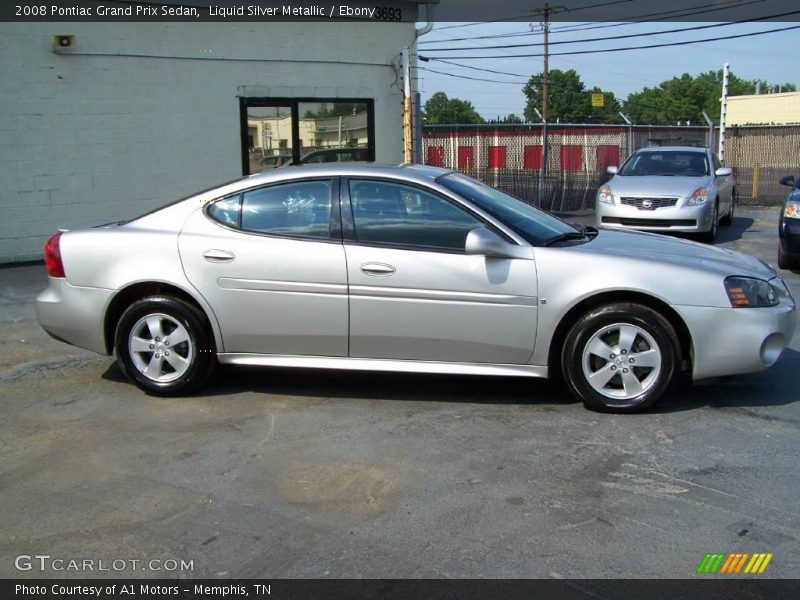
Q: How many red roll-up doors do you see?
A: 6